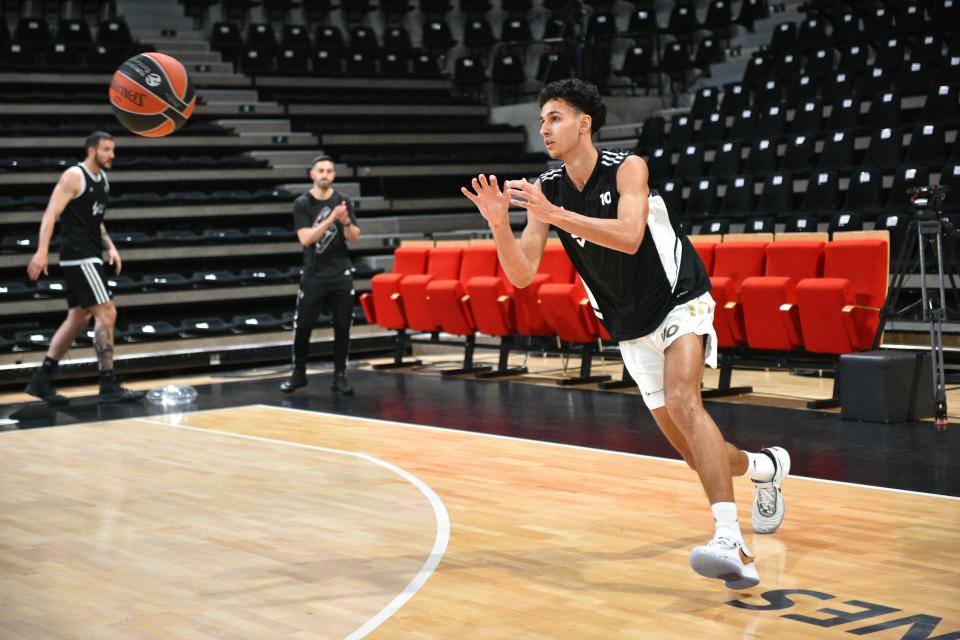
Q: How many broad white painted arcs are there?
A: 1